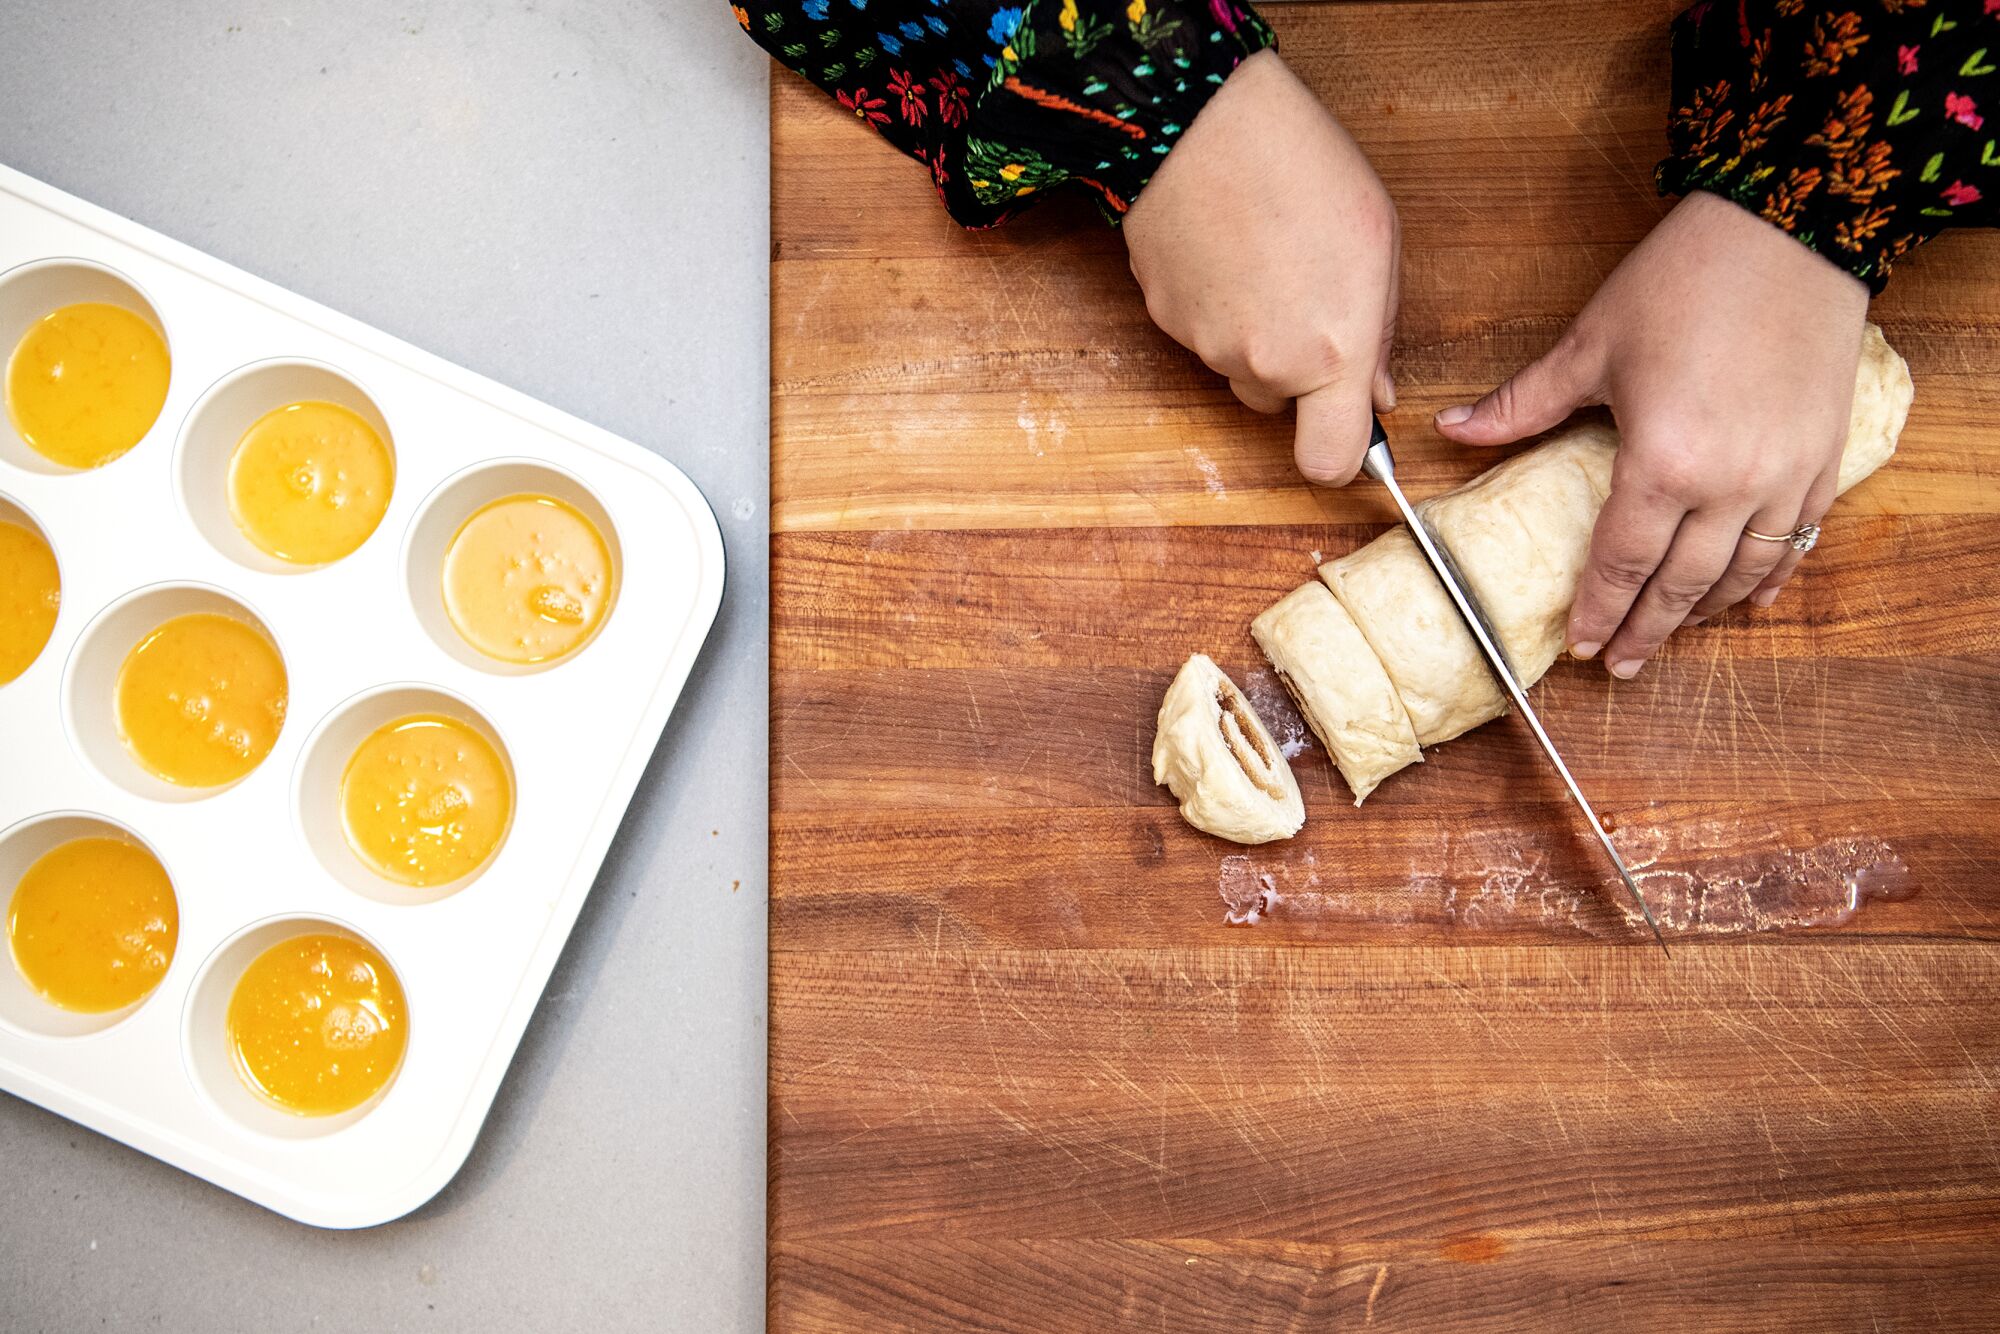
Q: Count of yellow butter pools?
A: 8